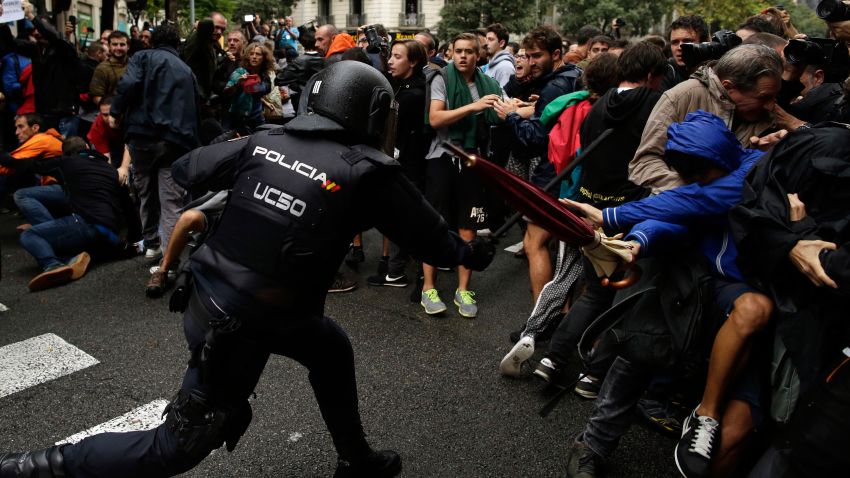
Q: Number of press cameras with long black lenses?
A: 3